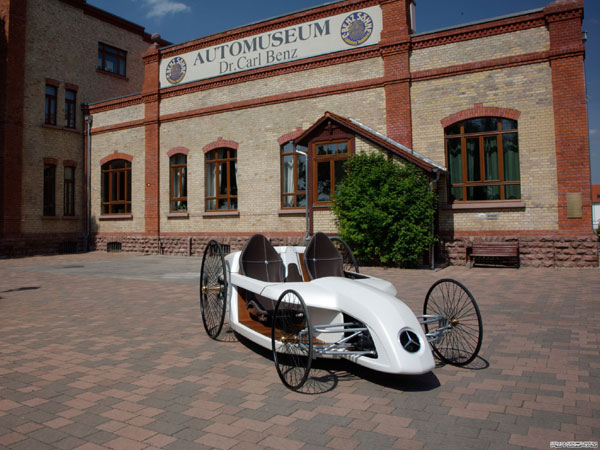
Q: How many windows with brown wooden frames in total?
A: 11